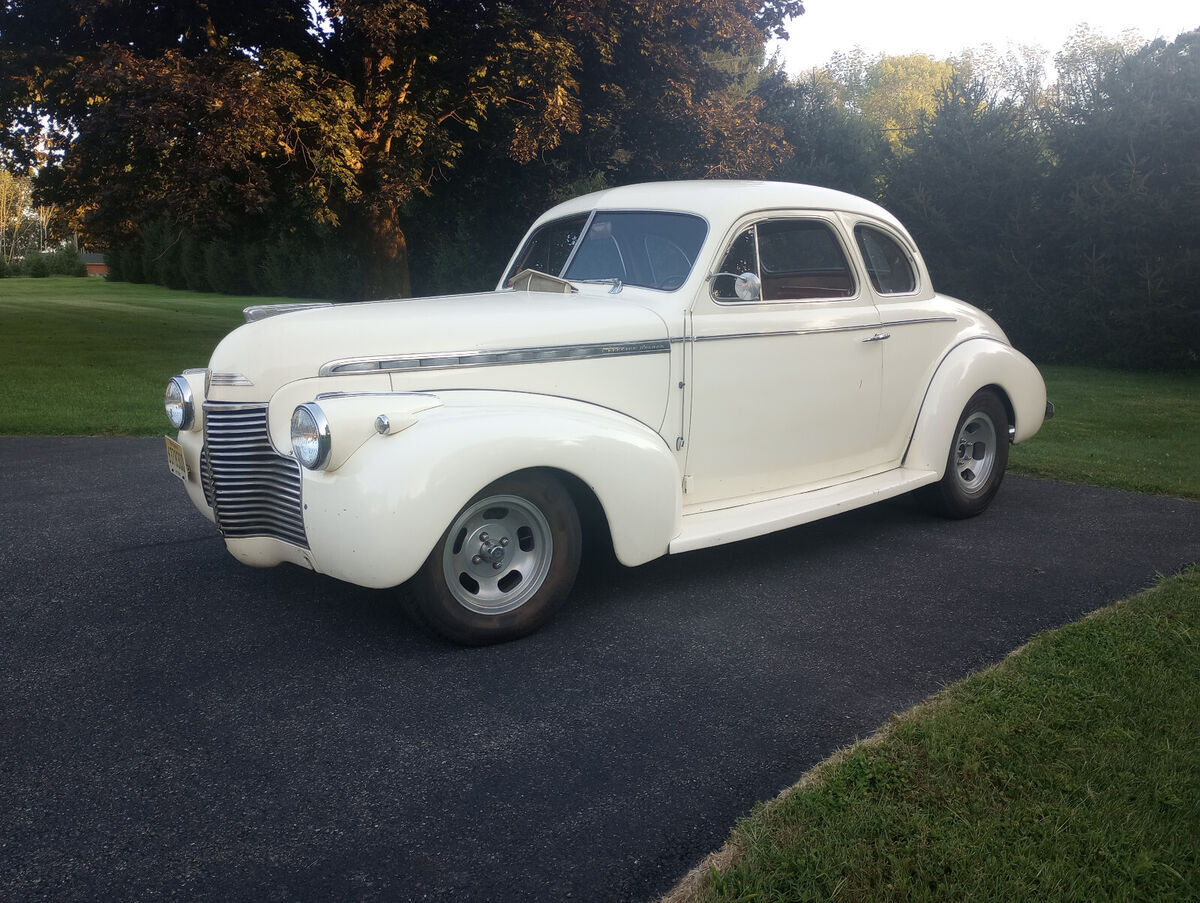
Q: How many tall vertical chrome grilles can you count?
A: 1